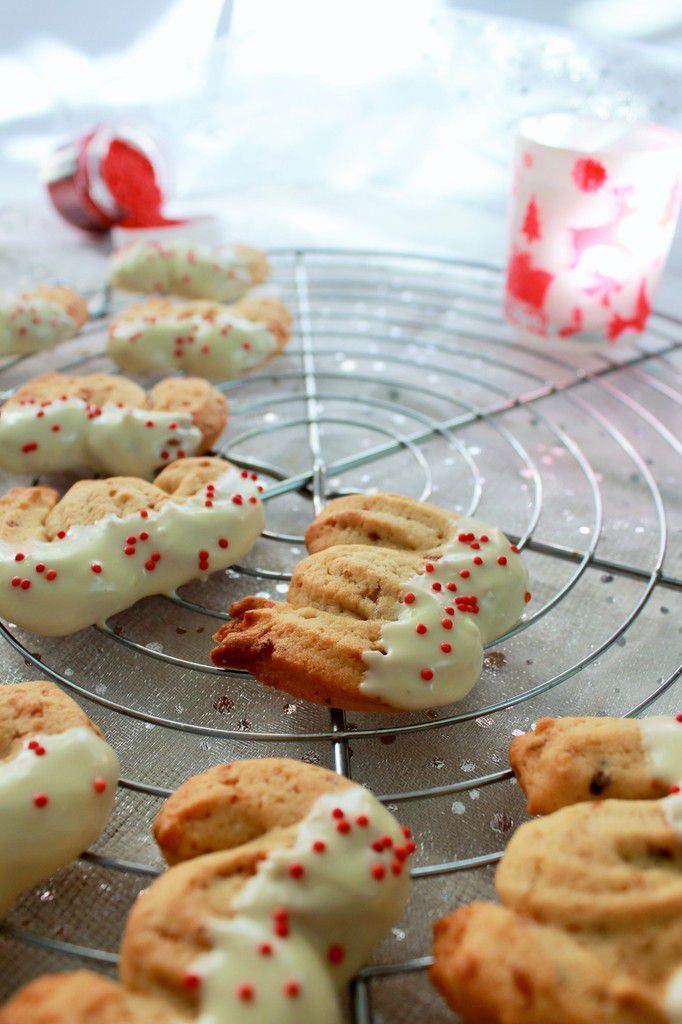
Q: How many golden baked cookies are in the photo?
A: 9